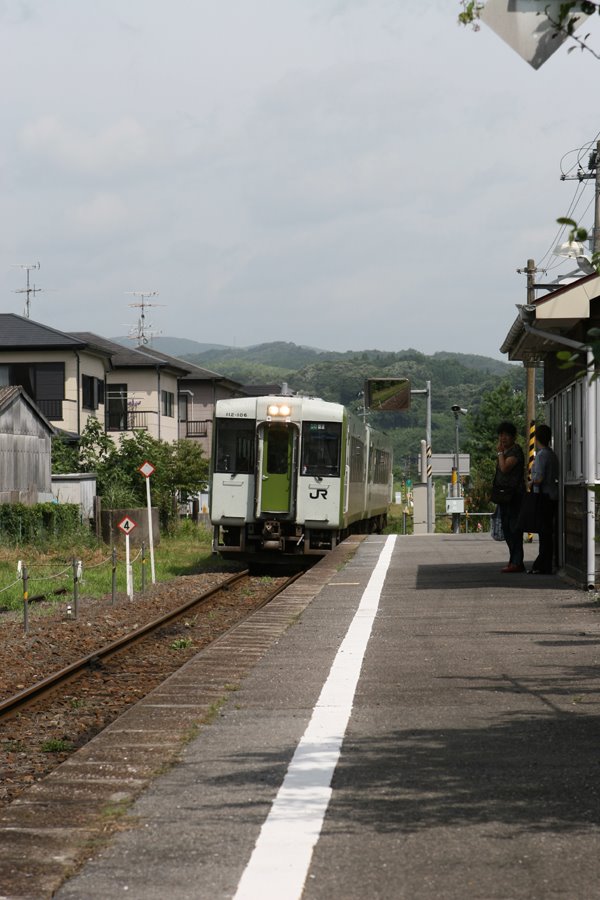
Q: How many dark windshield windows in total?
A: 2